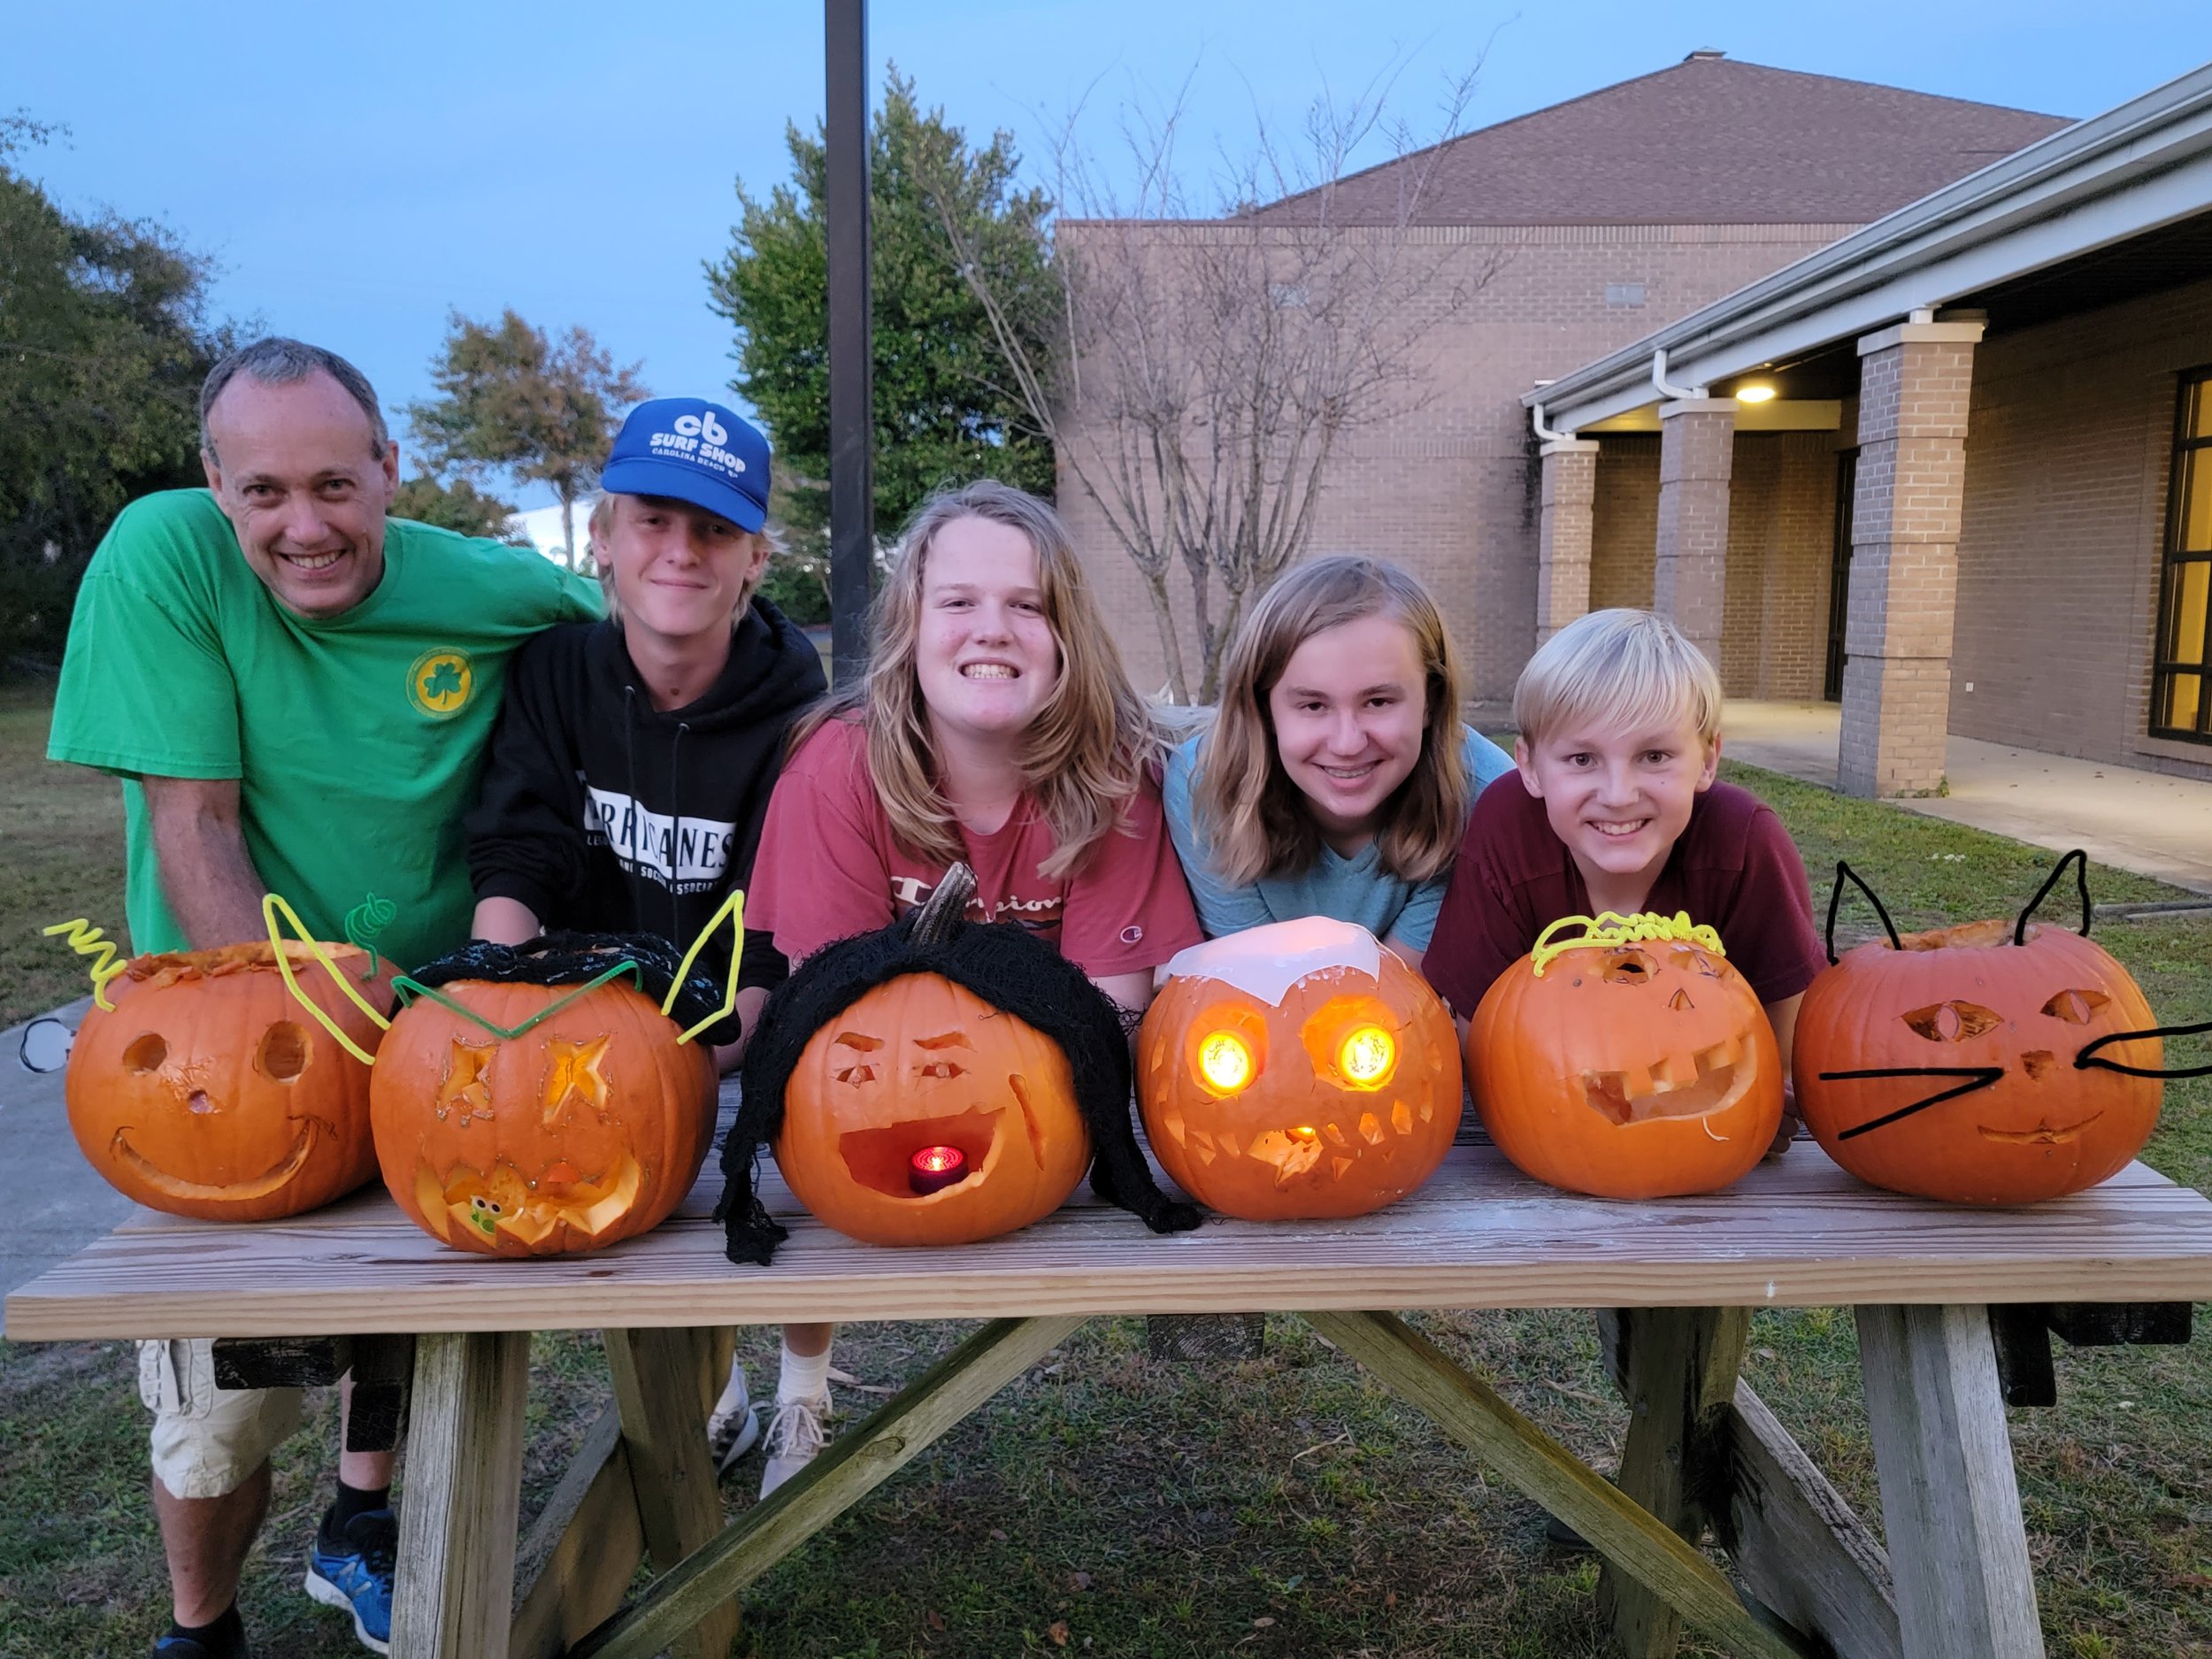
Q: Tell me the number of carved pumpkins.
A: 6